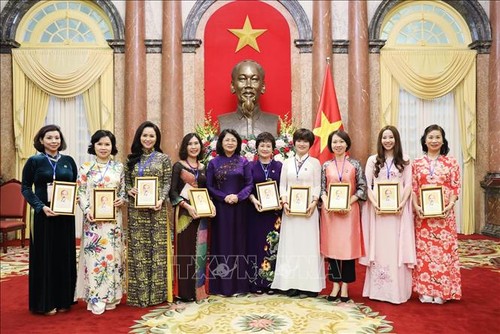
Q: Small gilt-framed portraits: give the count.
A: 9